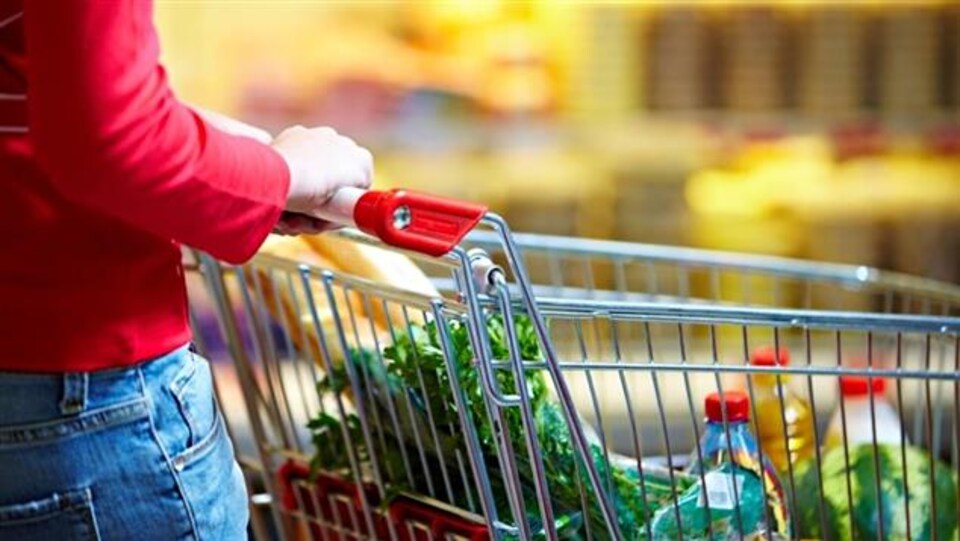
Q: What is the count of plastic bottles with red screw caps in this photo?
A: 3